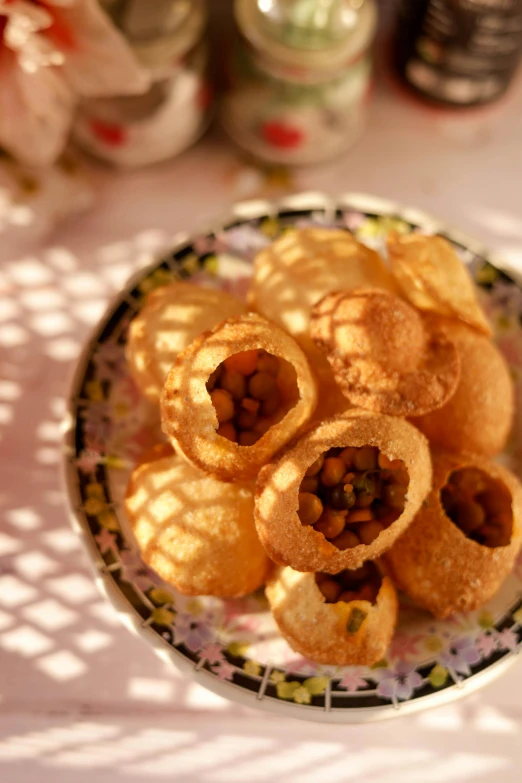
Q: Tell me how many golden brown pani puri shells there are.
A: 10